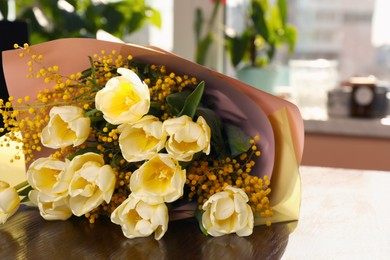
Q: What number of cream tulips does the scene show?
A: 11